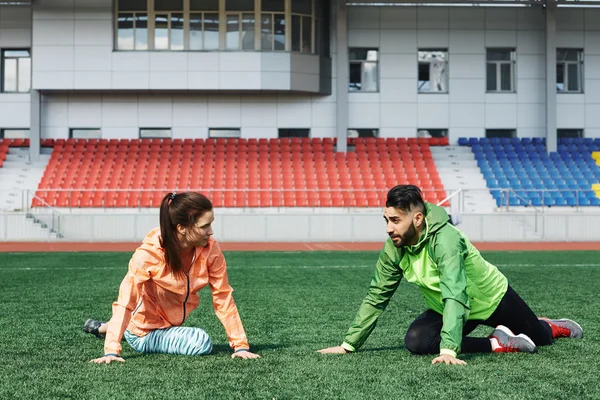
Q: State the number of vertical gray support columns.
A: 3